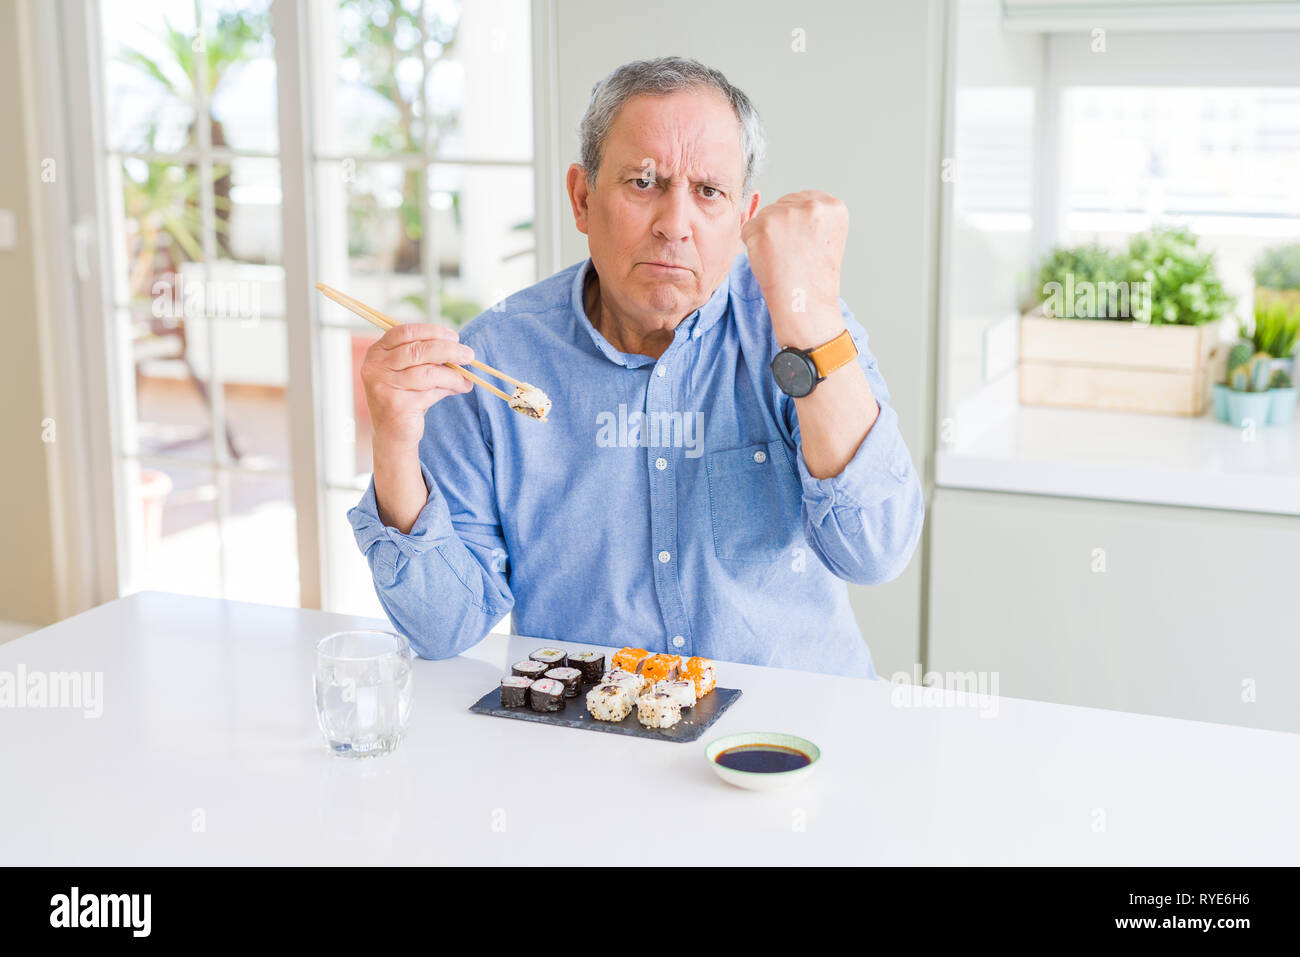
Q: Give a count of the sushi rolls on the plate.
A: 13